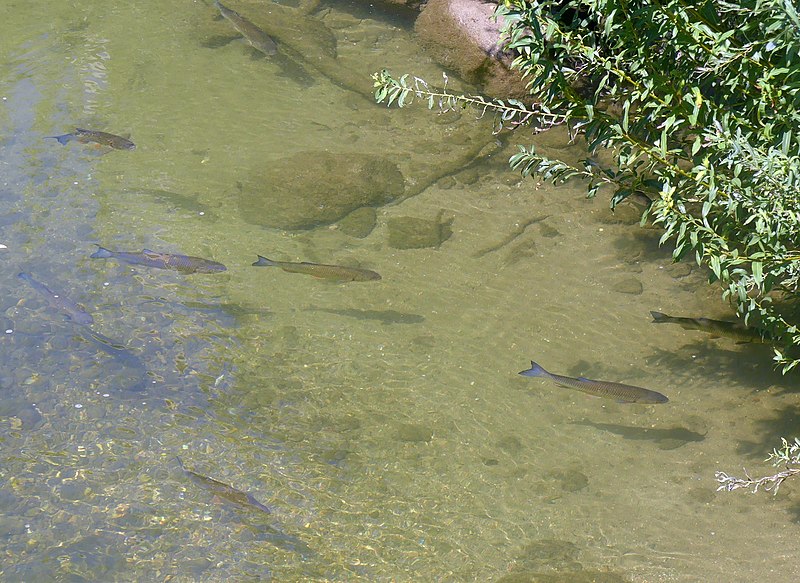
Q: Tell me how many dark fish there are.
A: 8